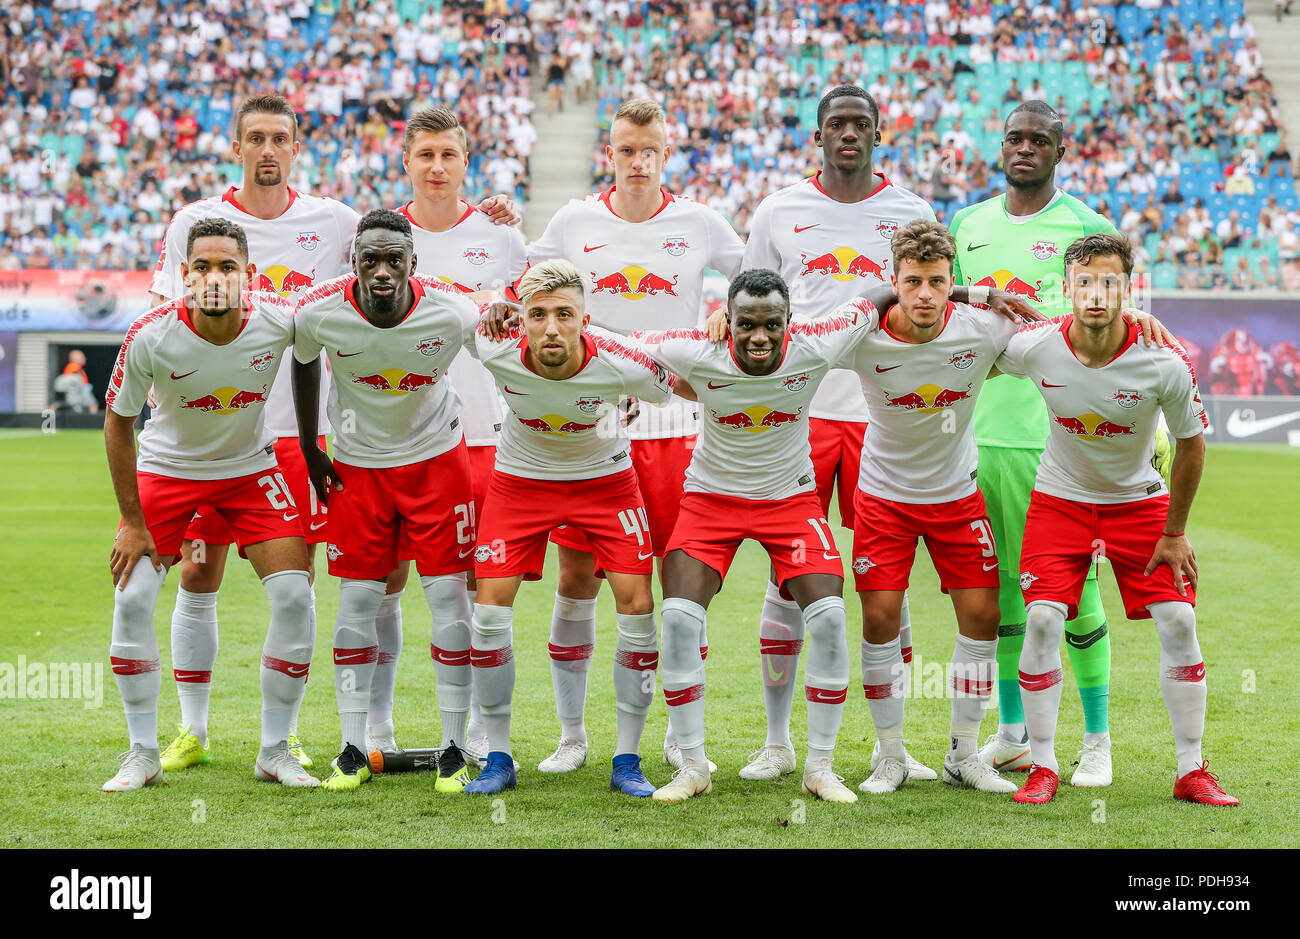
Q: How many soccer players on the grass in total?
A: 11